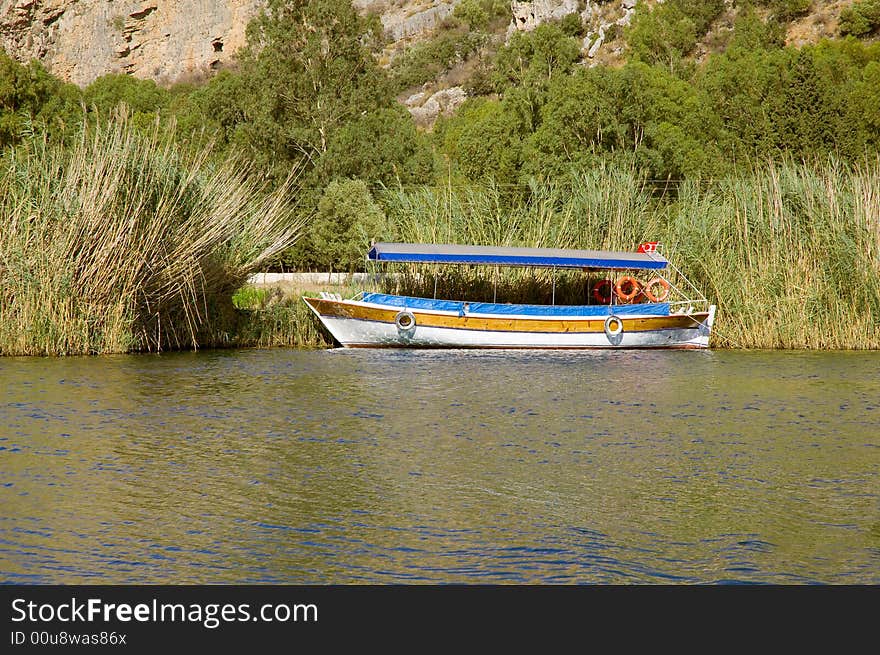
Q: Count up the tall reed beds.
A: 2